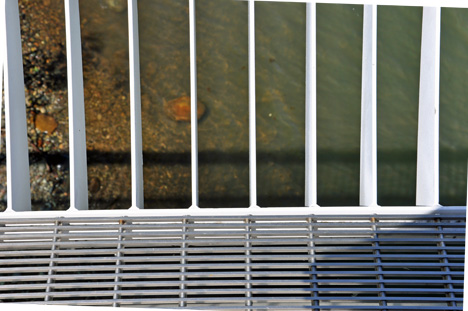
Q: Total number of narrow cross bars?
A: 7